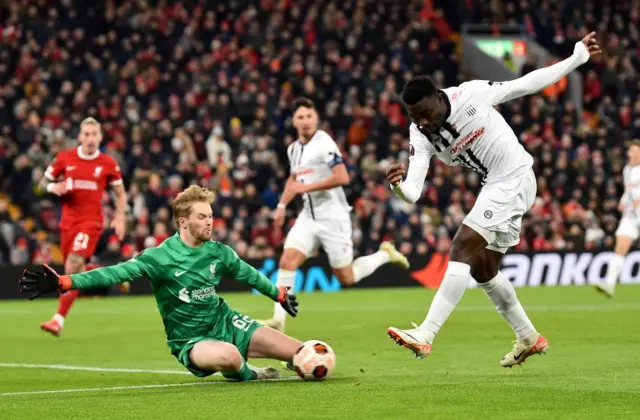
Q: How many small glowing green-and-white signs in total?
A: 1